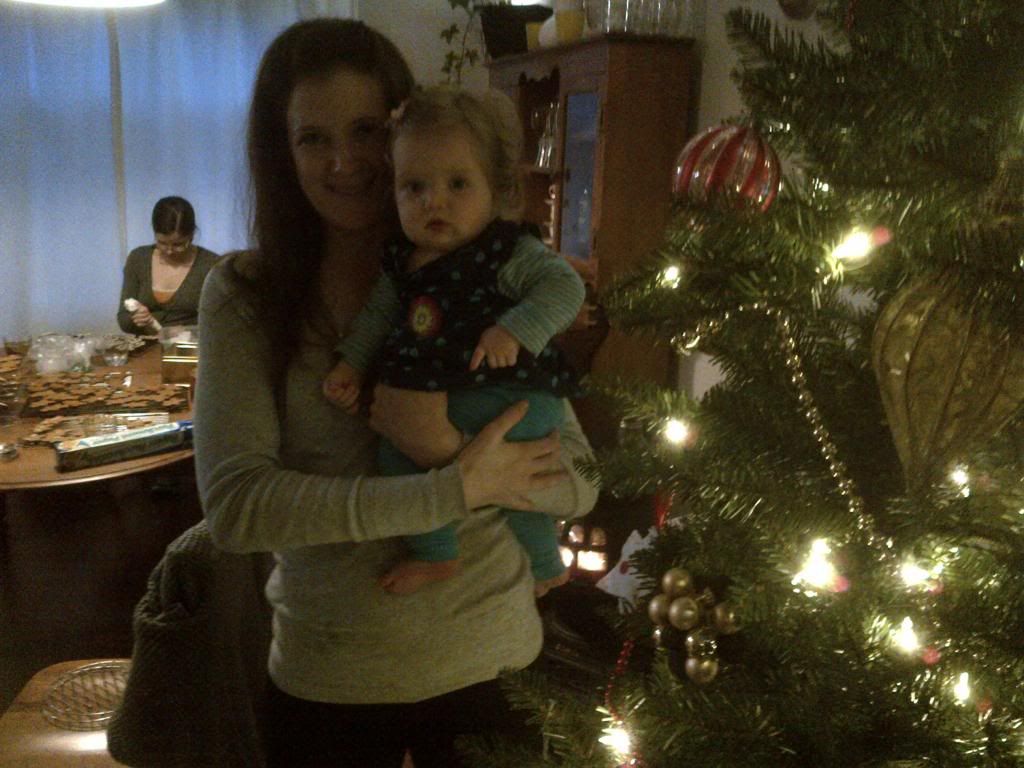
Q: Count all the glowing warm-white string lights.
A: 9